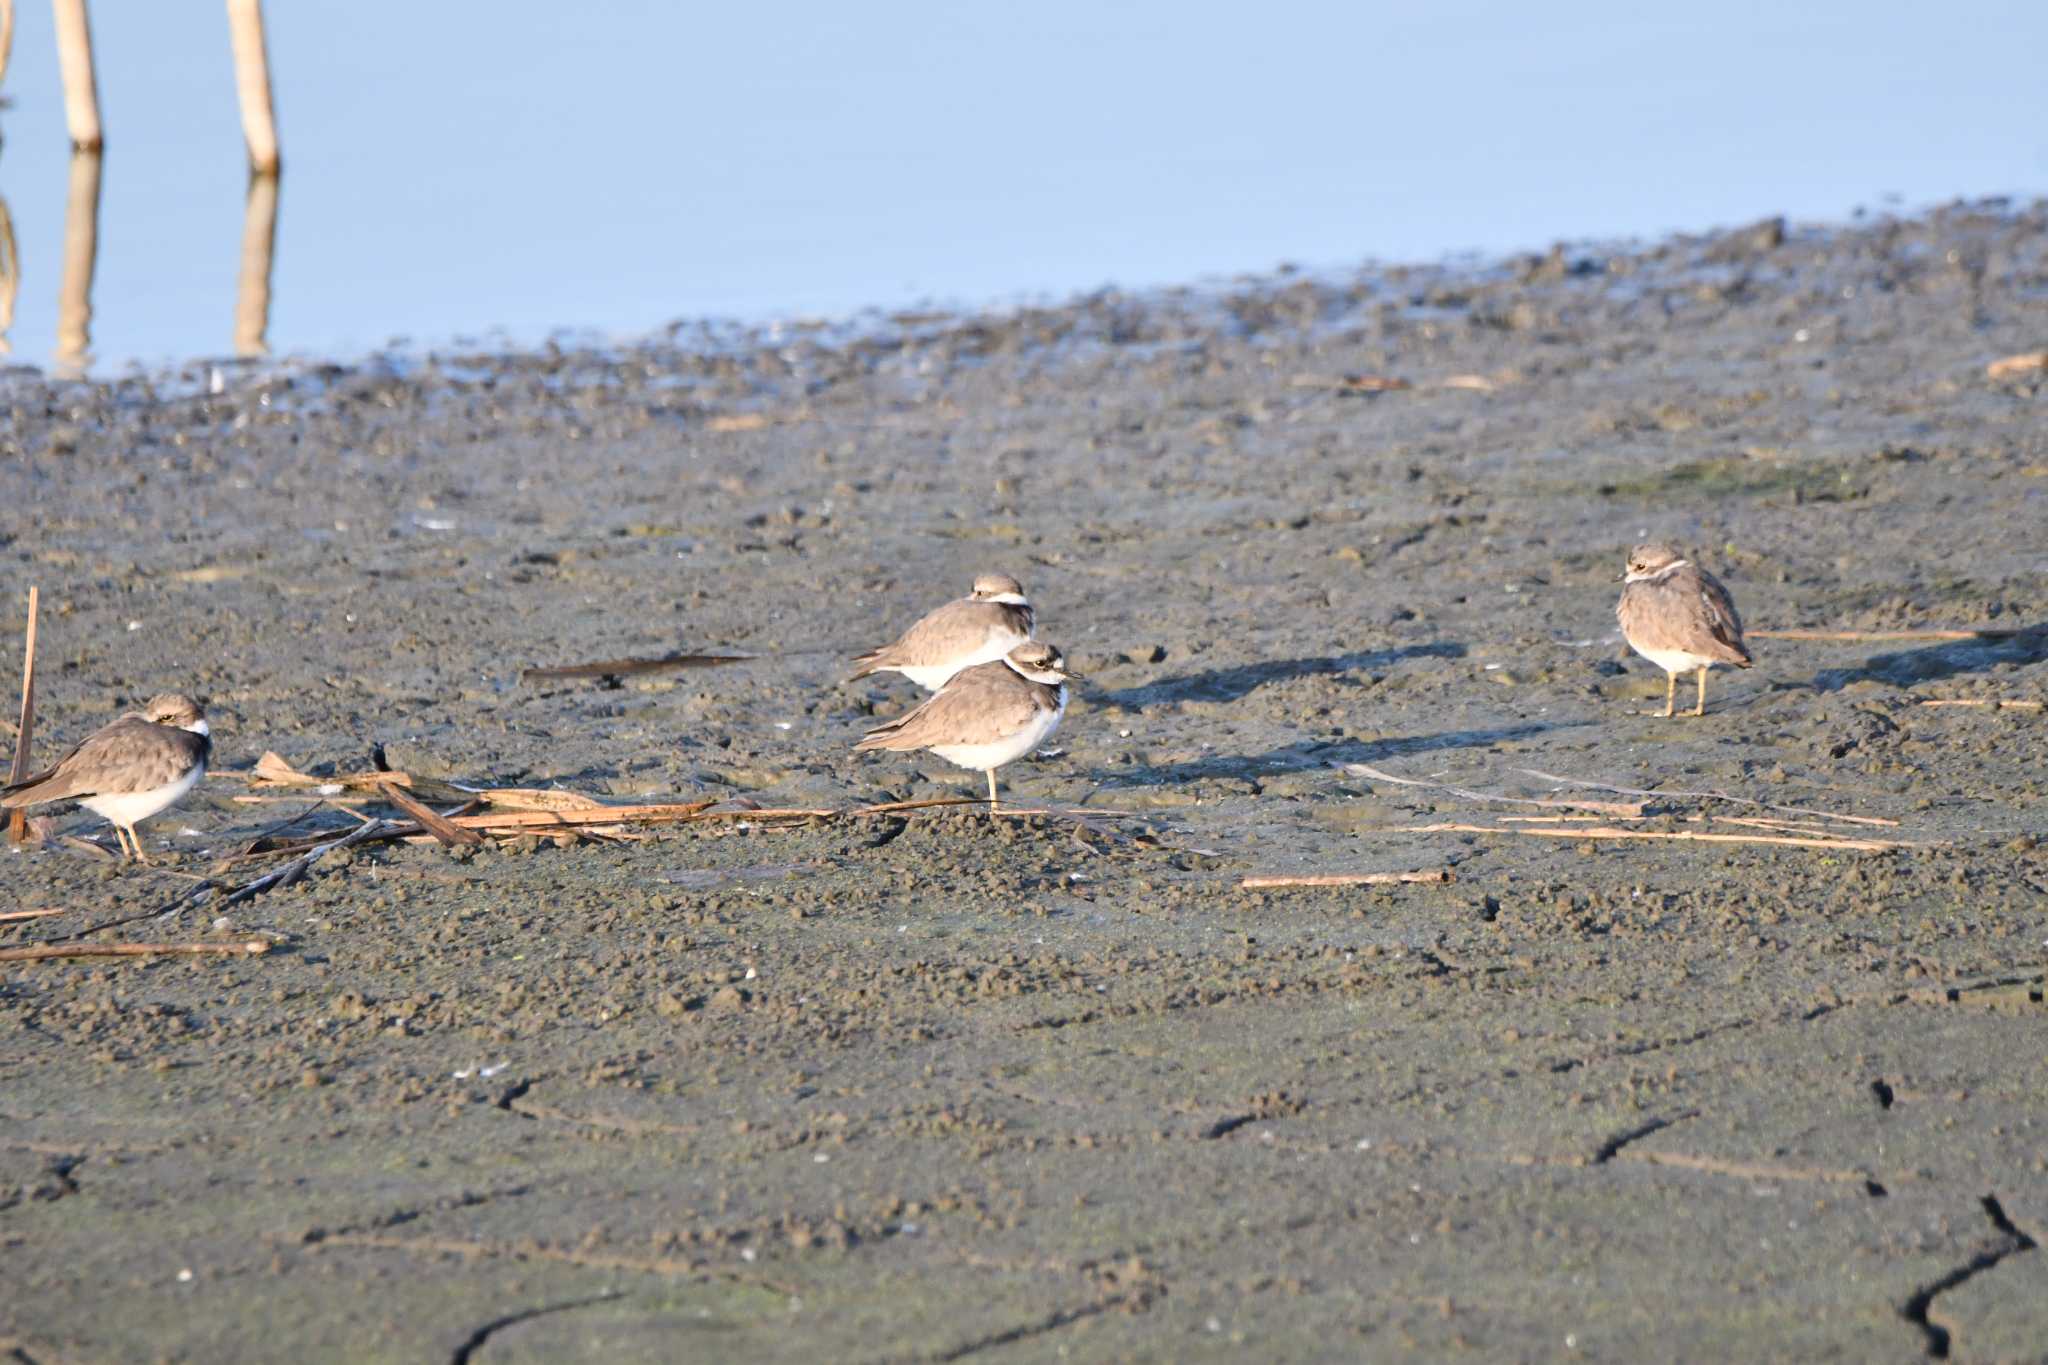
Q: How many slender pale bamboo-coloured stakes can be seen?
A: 2